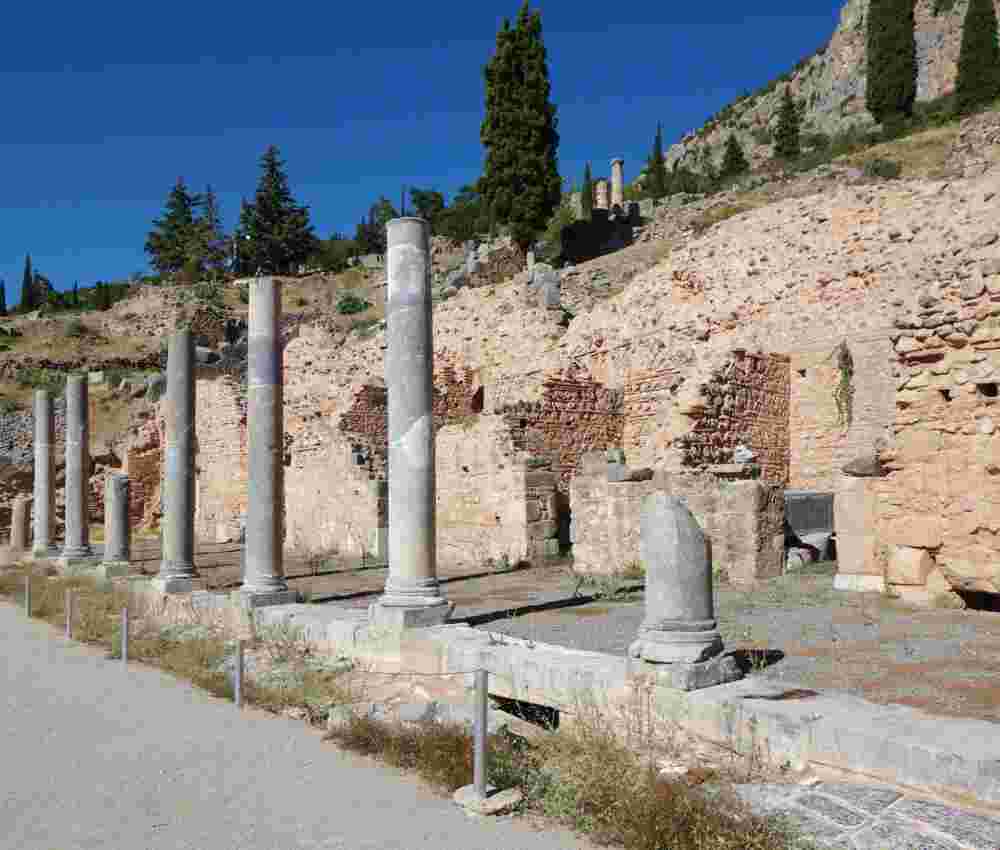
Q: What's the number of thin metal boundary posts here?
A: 5